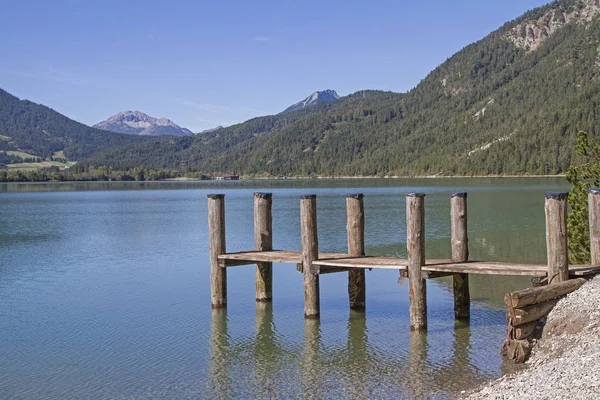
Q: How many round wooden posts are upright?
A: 8